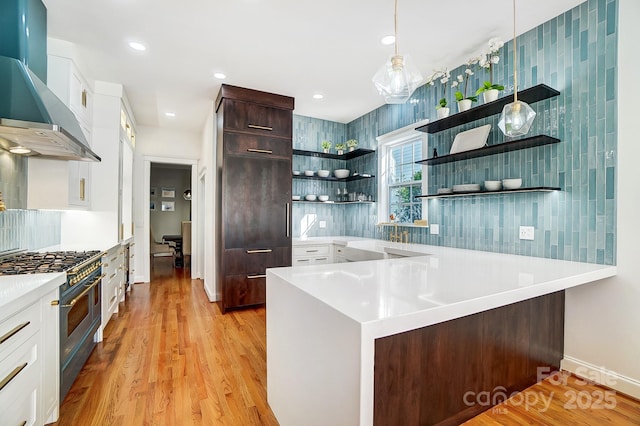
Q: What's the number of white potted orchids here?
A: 3